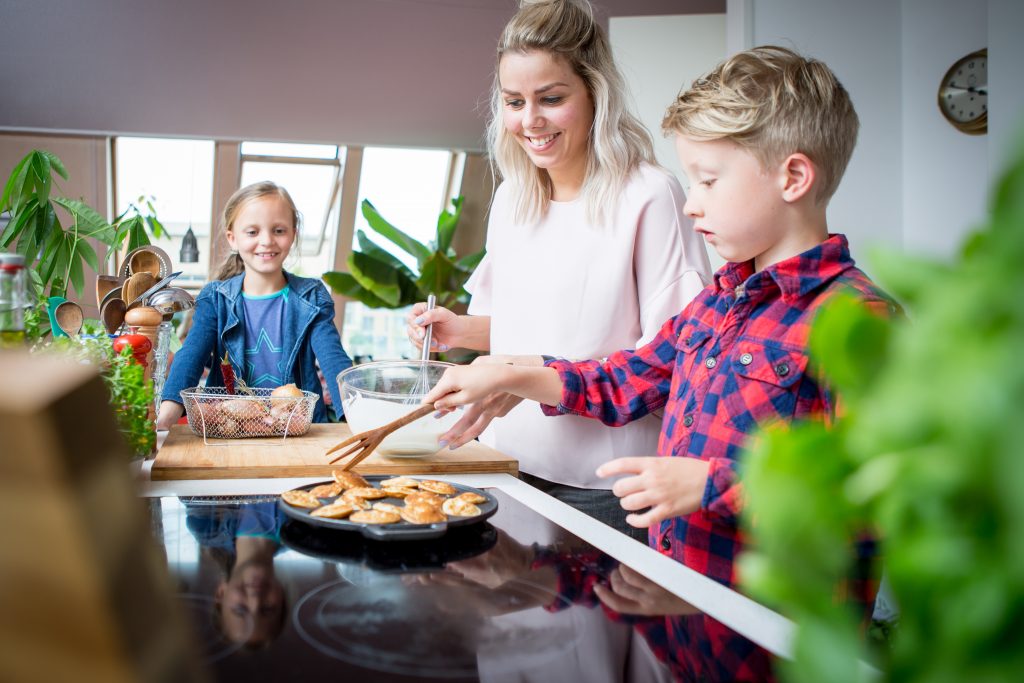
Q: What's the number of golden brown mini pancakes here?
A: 15